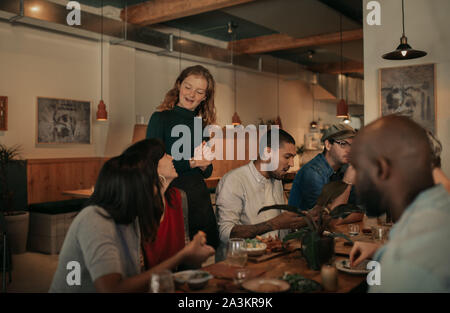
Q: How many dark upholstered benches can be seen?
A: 1